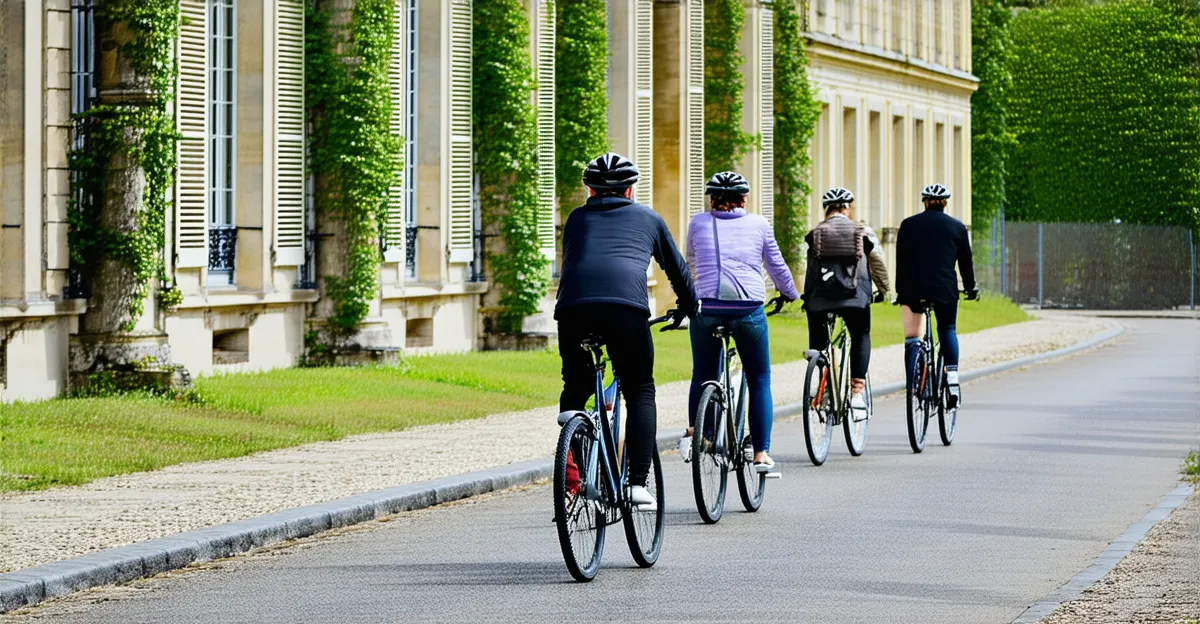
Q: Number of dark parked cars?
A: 0